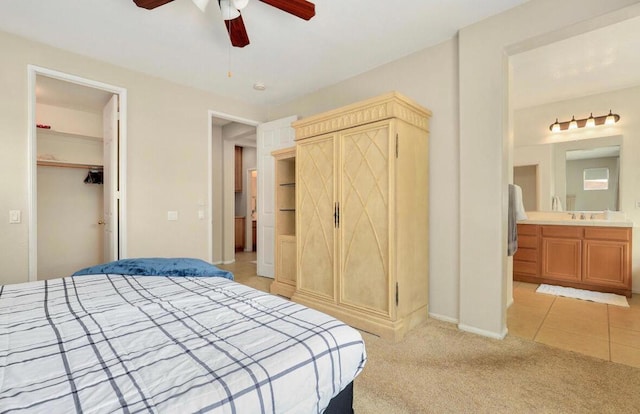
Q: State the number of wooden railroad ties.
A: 0